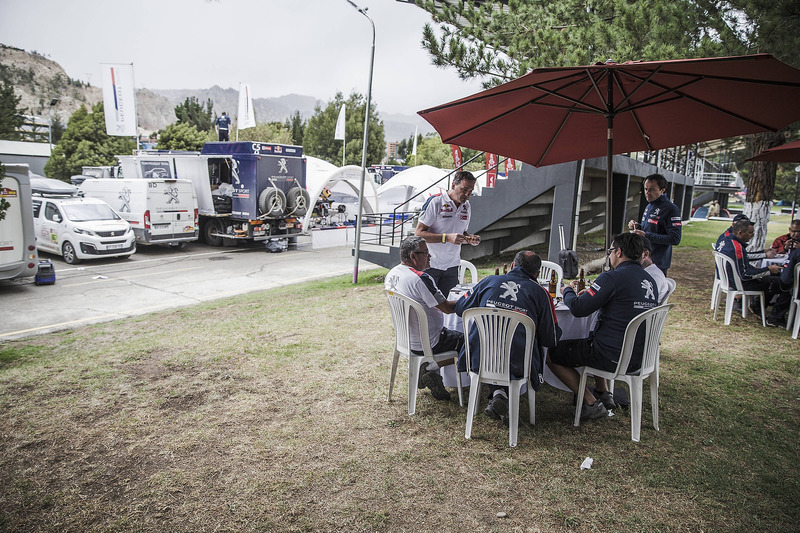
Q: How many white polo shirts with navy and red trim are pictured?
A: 2